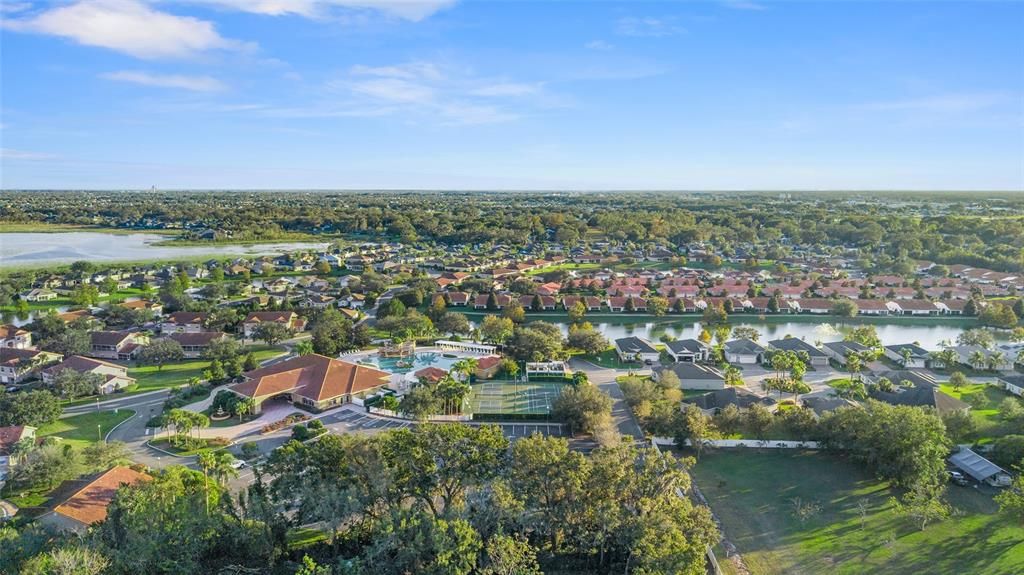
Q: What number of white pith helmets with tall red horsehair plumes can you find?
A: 0